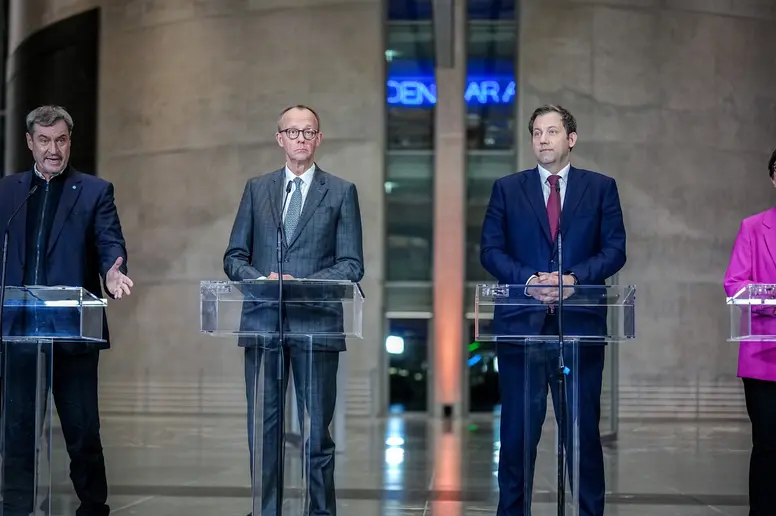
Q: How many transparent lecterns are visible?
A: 4